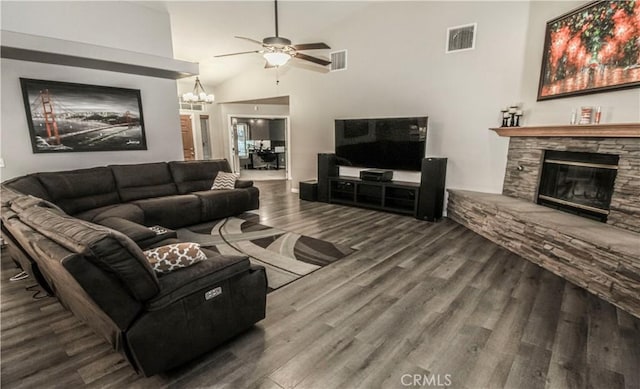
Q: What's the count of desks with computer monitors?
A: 1